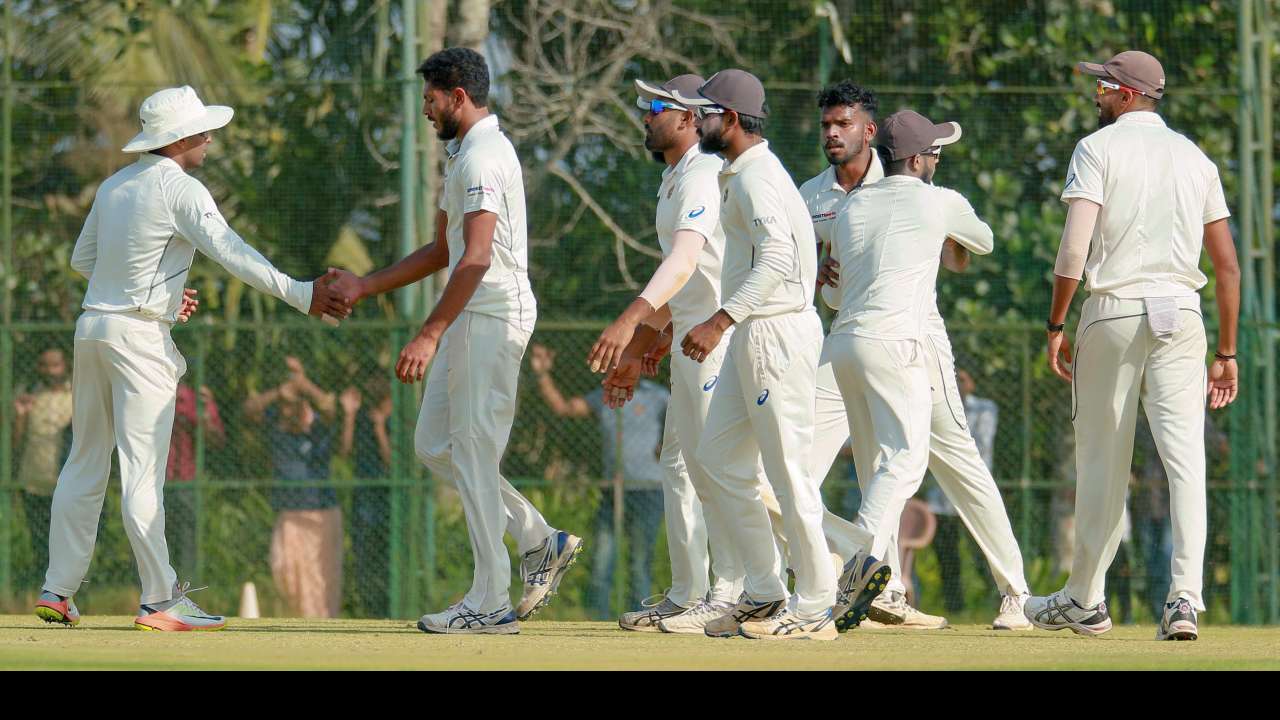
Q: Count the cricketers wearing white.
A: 7